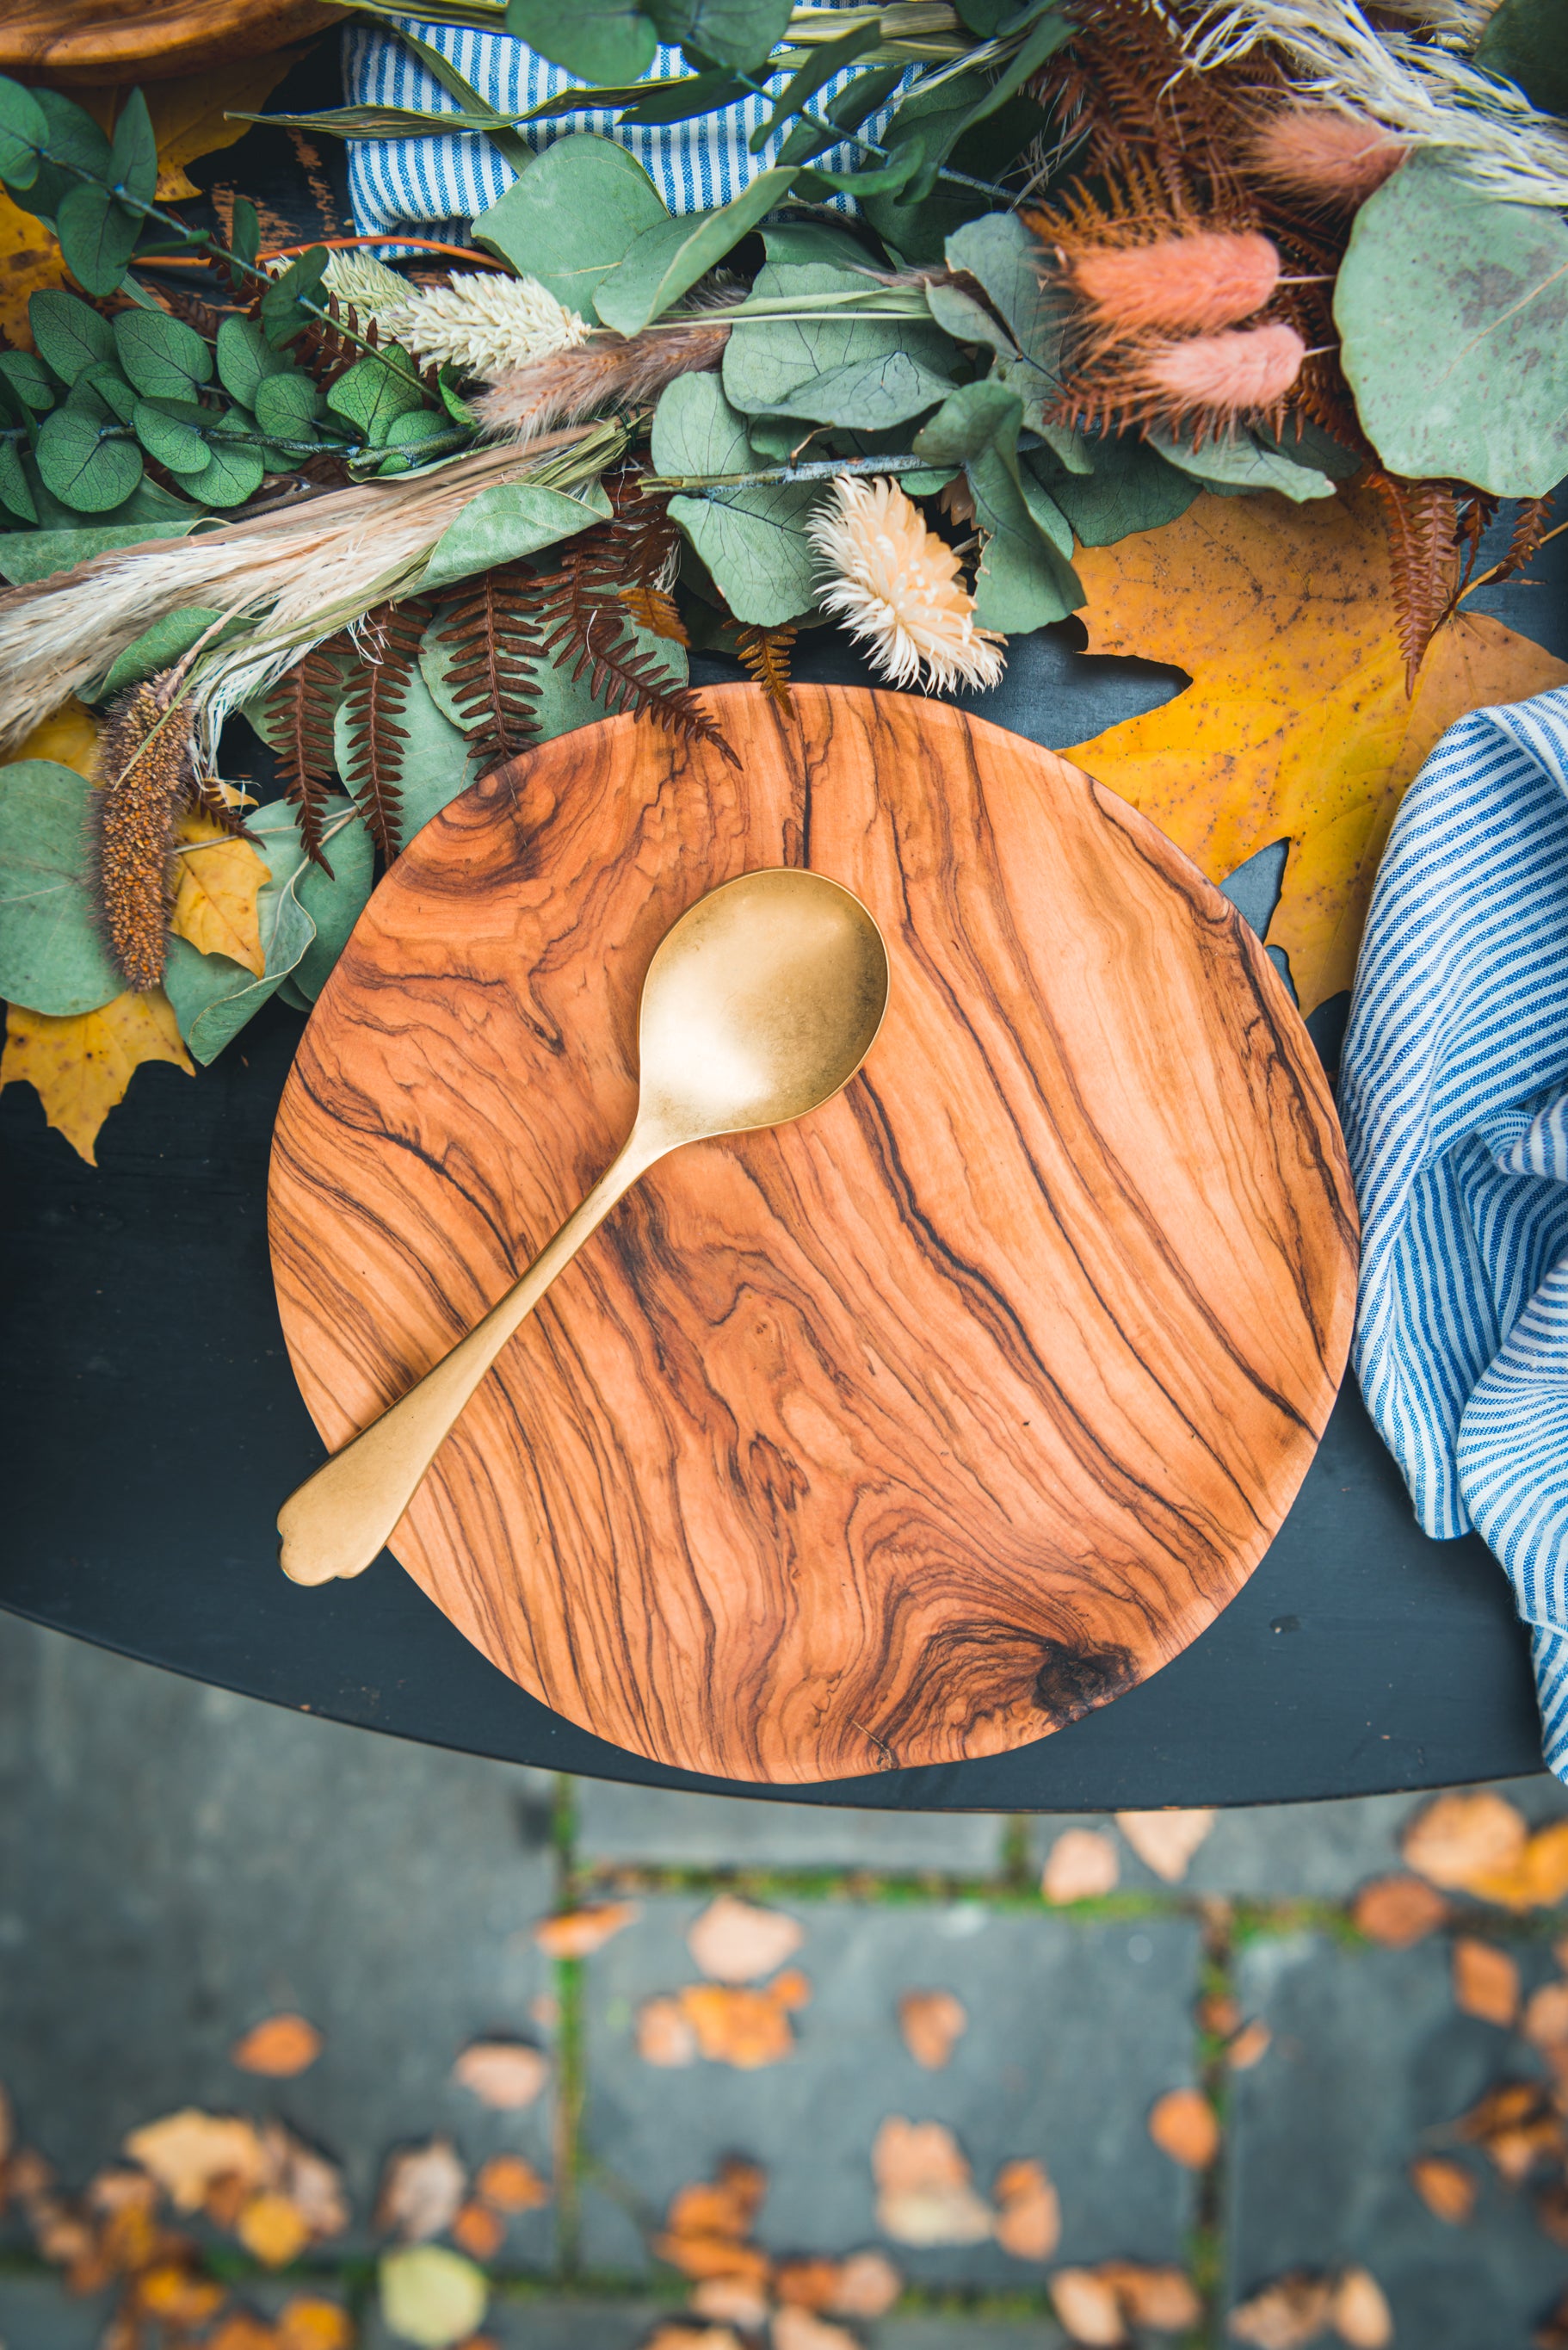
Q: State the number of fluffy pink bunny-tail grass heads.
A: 3